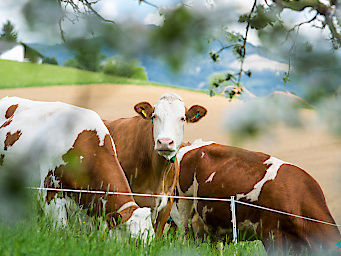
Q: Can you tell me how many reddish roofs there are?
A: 2